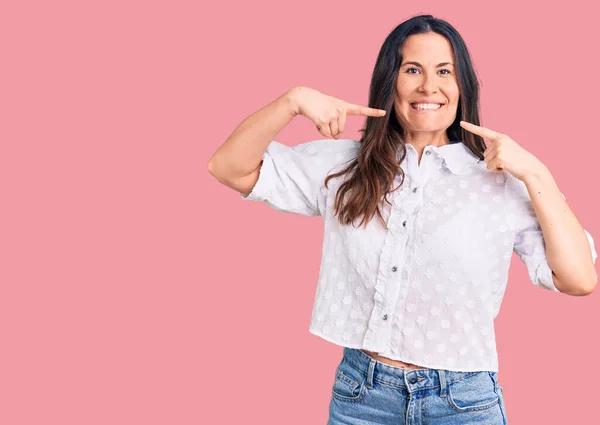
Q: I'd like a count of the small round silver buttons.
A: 5